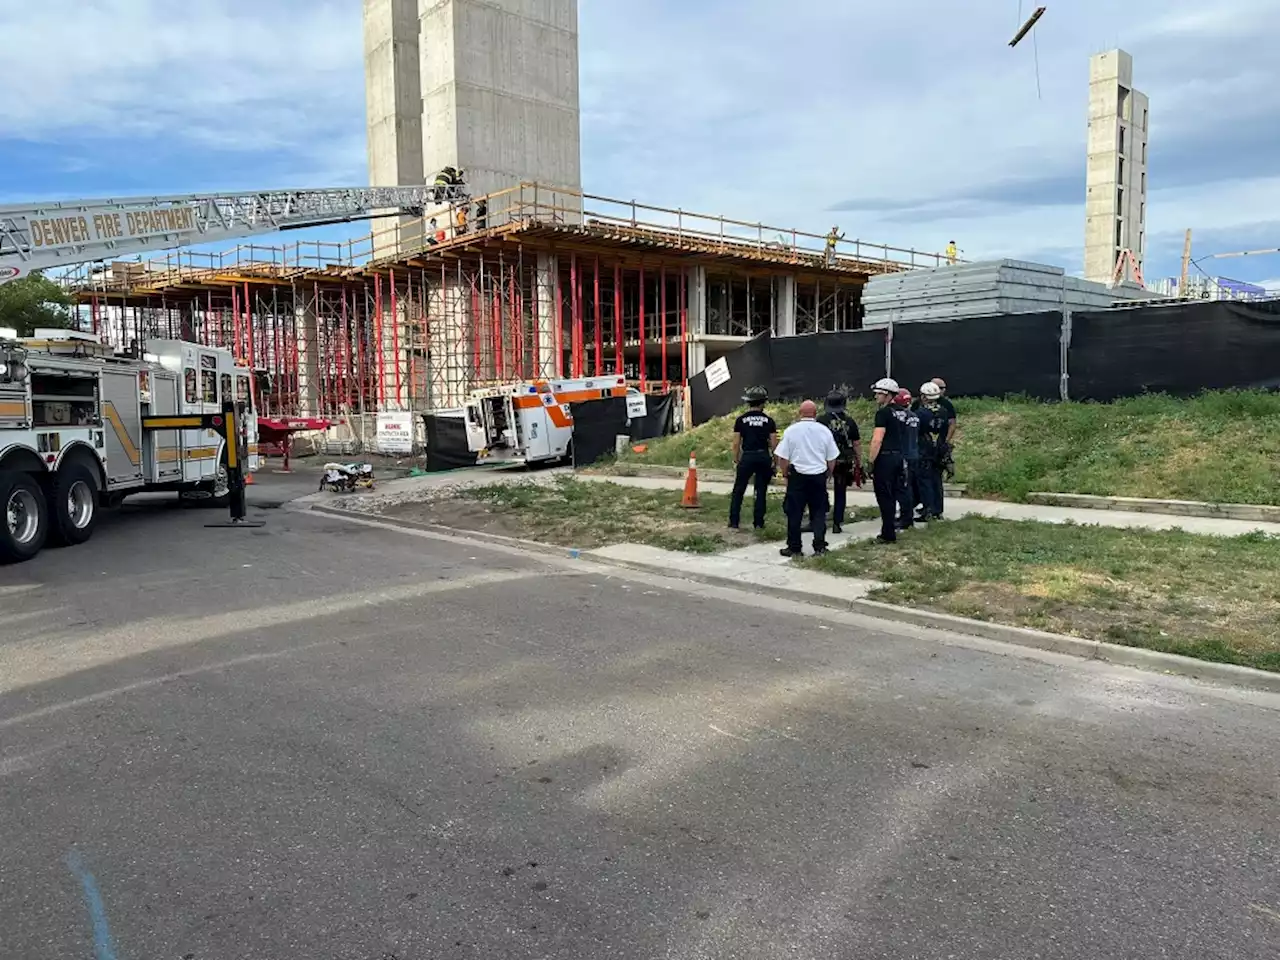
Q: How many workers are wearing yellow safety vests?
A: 2